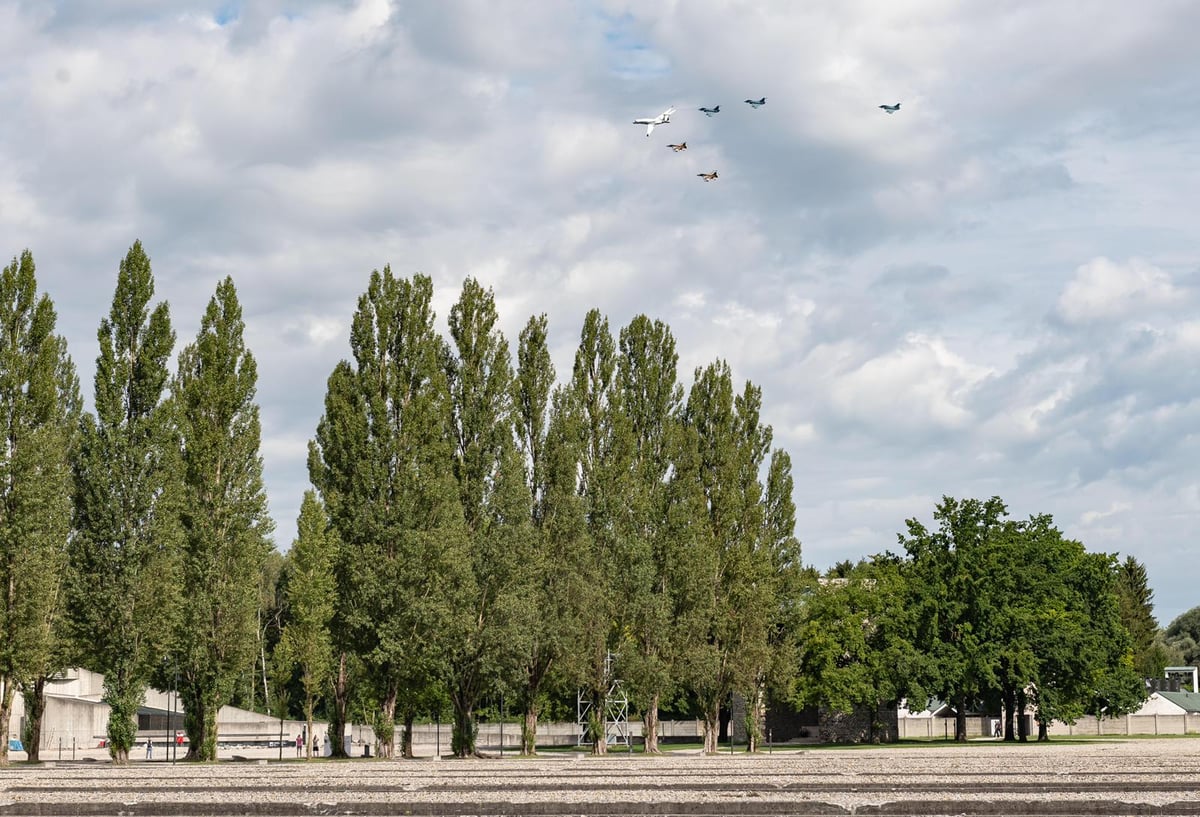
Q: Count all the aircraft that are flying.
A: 6